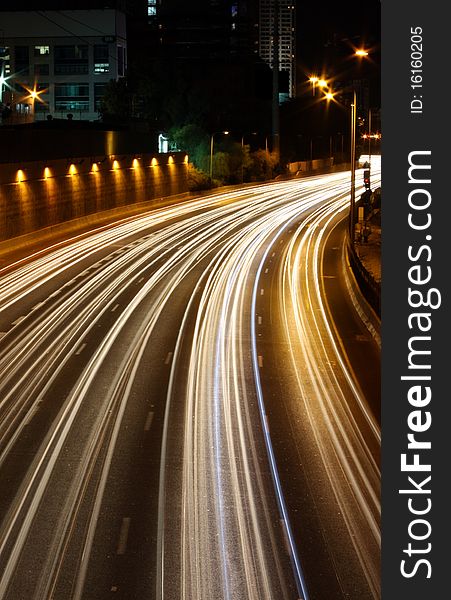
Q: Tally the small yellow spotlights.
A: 9